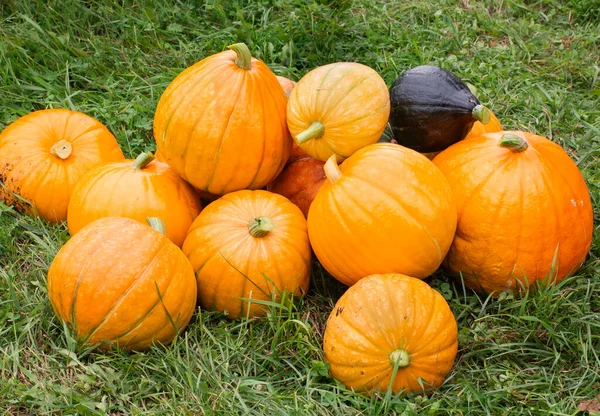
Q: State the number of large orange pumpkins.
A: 9